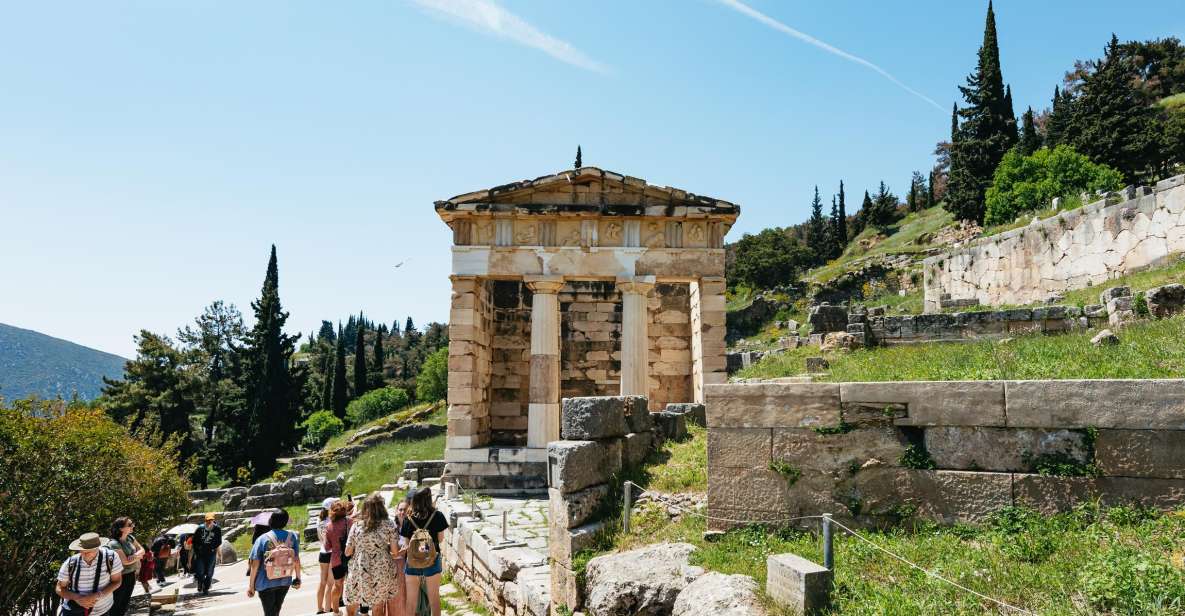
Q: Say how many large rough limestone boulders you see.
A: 2